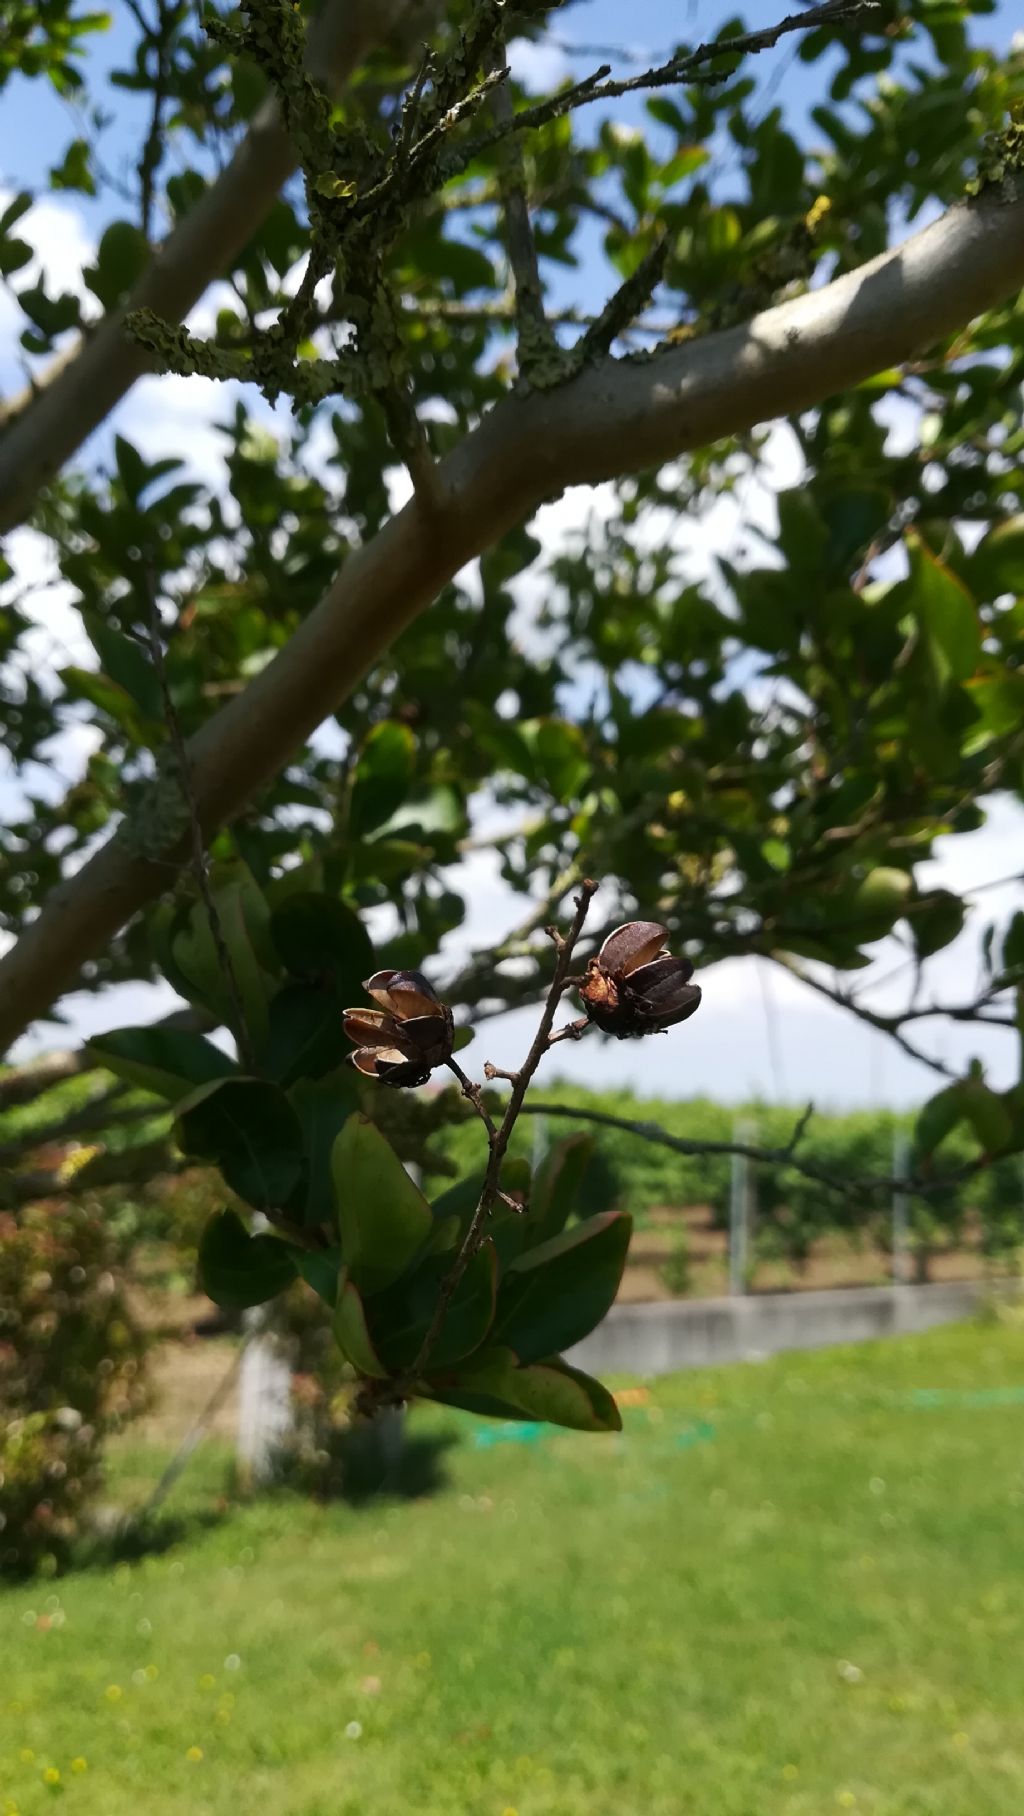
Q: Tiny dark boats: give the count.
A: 0